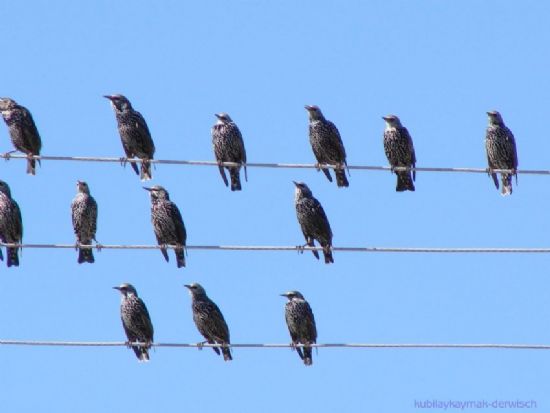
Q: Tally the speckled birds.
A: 13